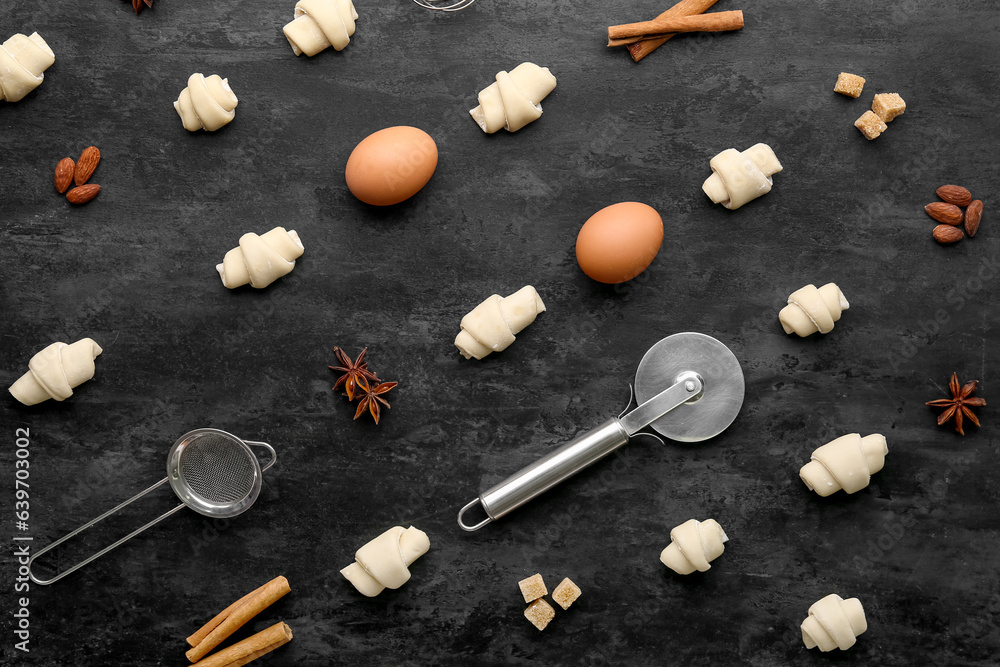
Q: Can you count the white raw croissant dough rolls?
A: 13